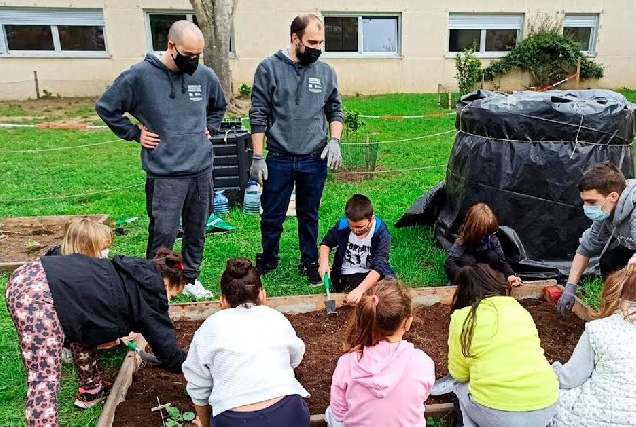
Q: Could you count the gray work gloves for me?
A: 3